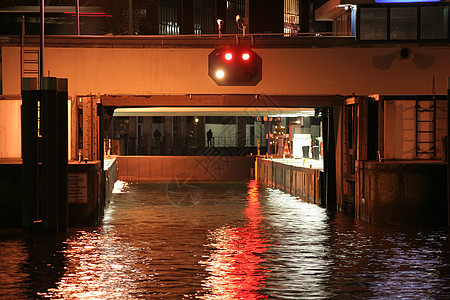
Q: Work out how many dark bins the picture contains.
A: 2